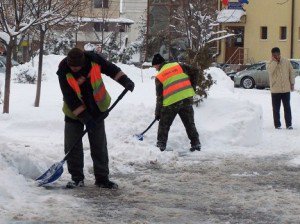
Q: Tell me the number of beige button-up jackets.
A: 1